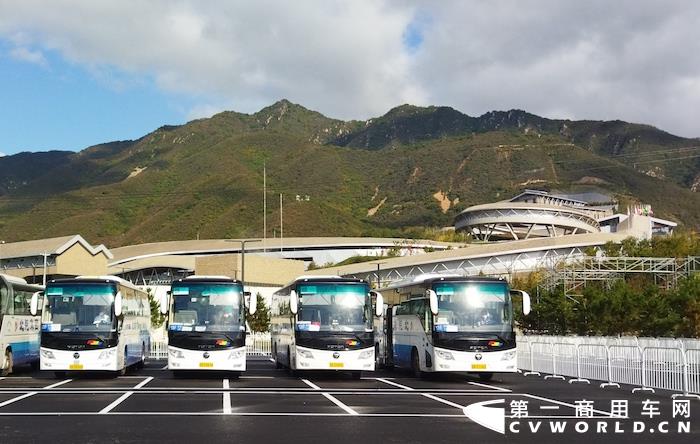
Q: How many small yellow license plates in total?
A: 4